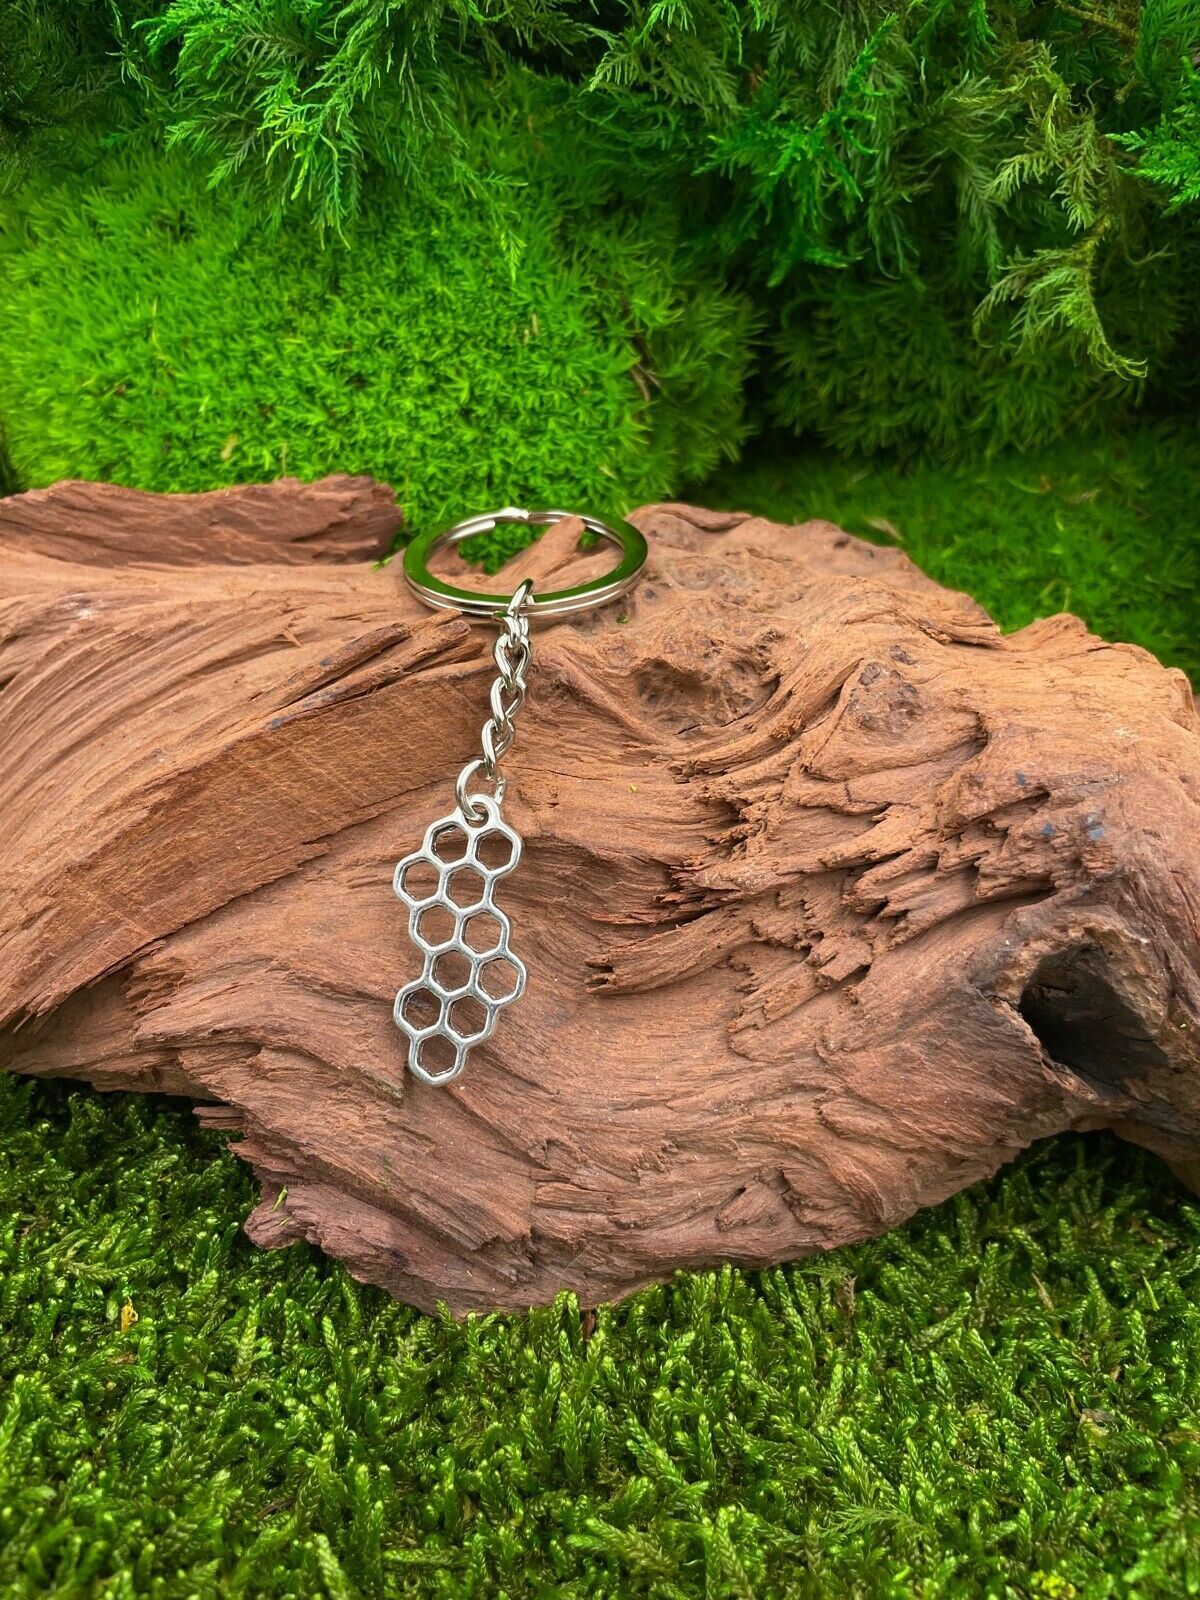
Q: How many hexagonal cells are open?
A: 11